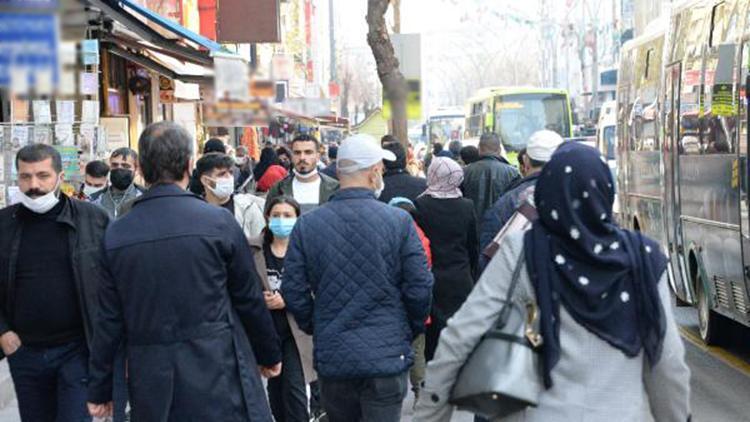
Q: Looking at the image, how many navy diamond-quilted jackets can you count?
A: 1